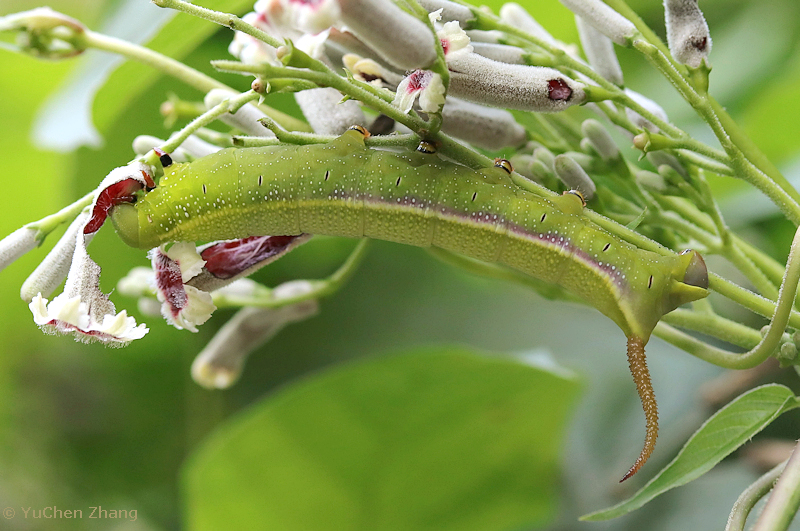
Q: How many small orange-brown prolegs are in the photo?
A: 4